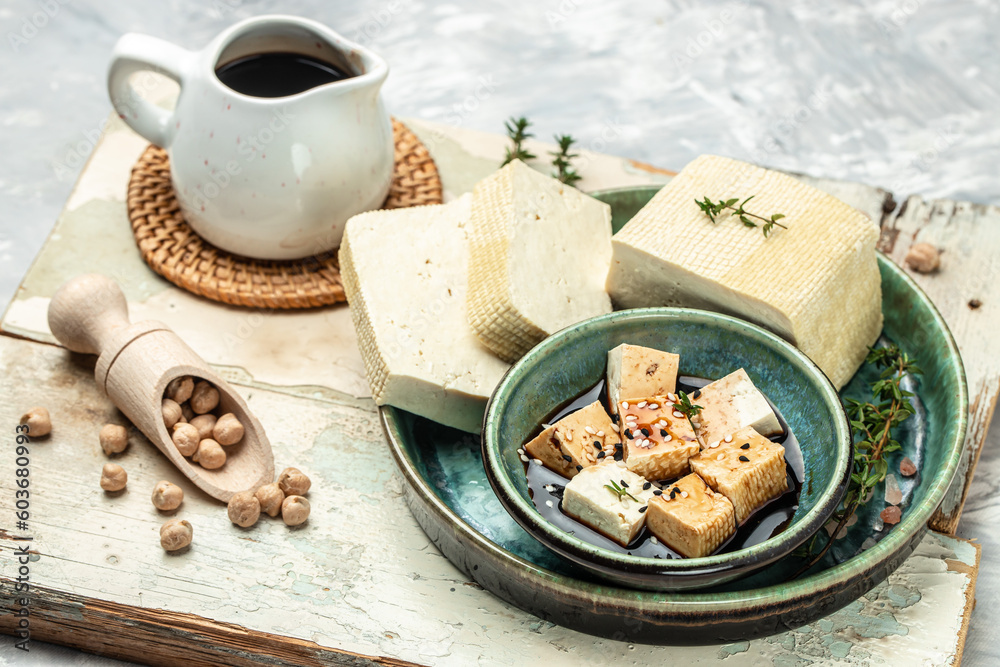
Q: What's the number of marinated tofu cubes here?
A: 7